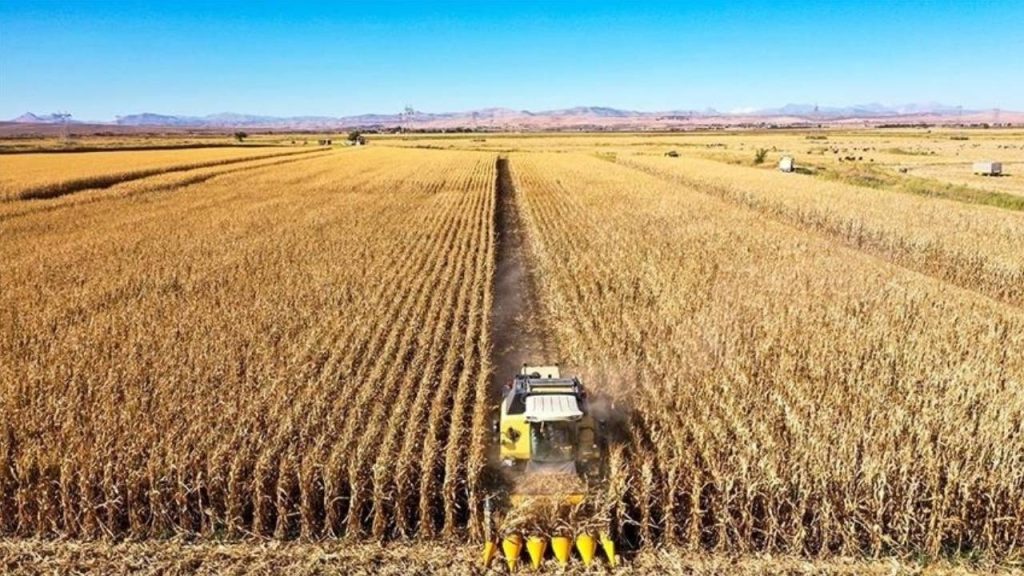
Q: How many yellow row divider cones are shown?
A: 6